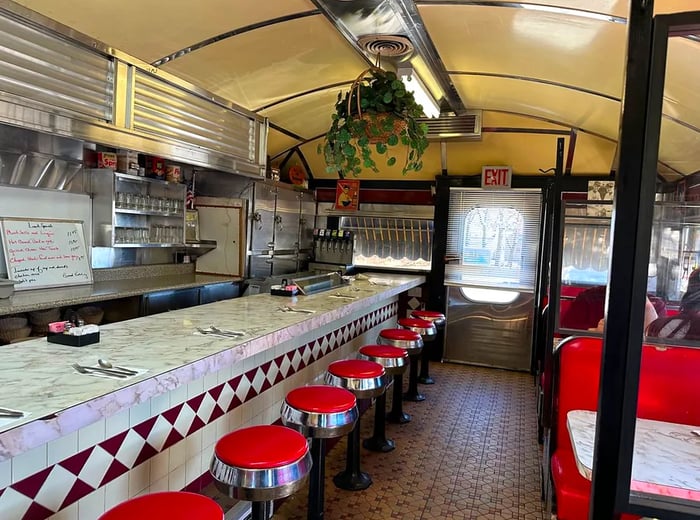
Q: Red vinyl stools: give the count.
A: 8